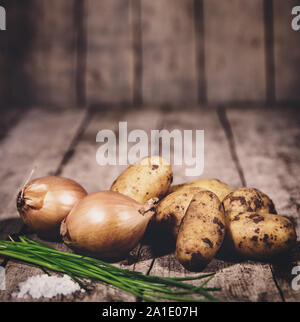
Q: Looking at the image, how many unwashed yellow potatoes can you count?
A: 6